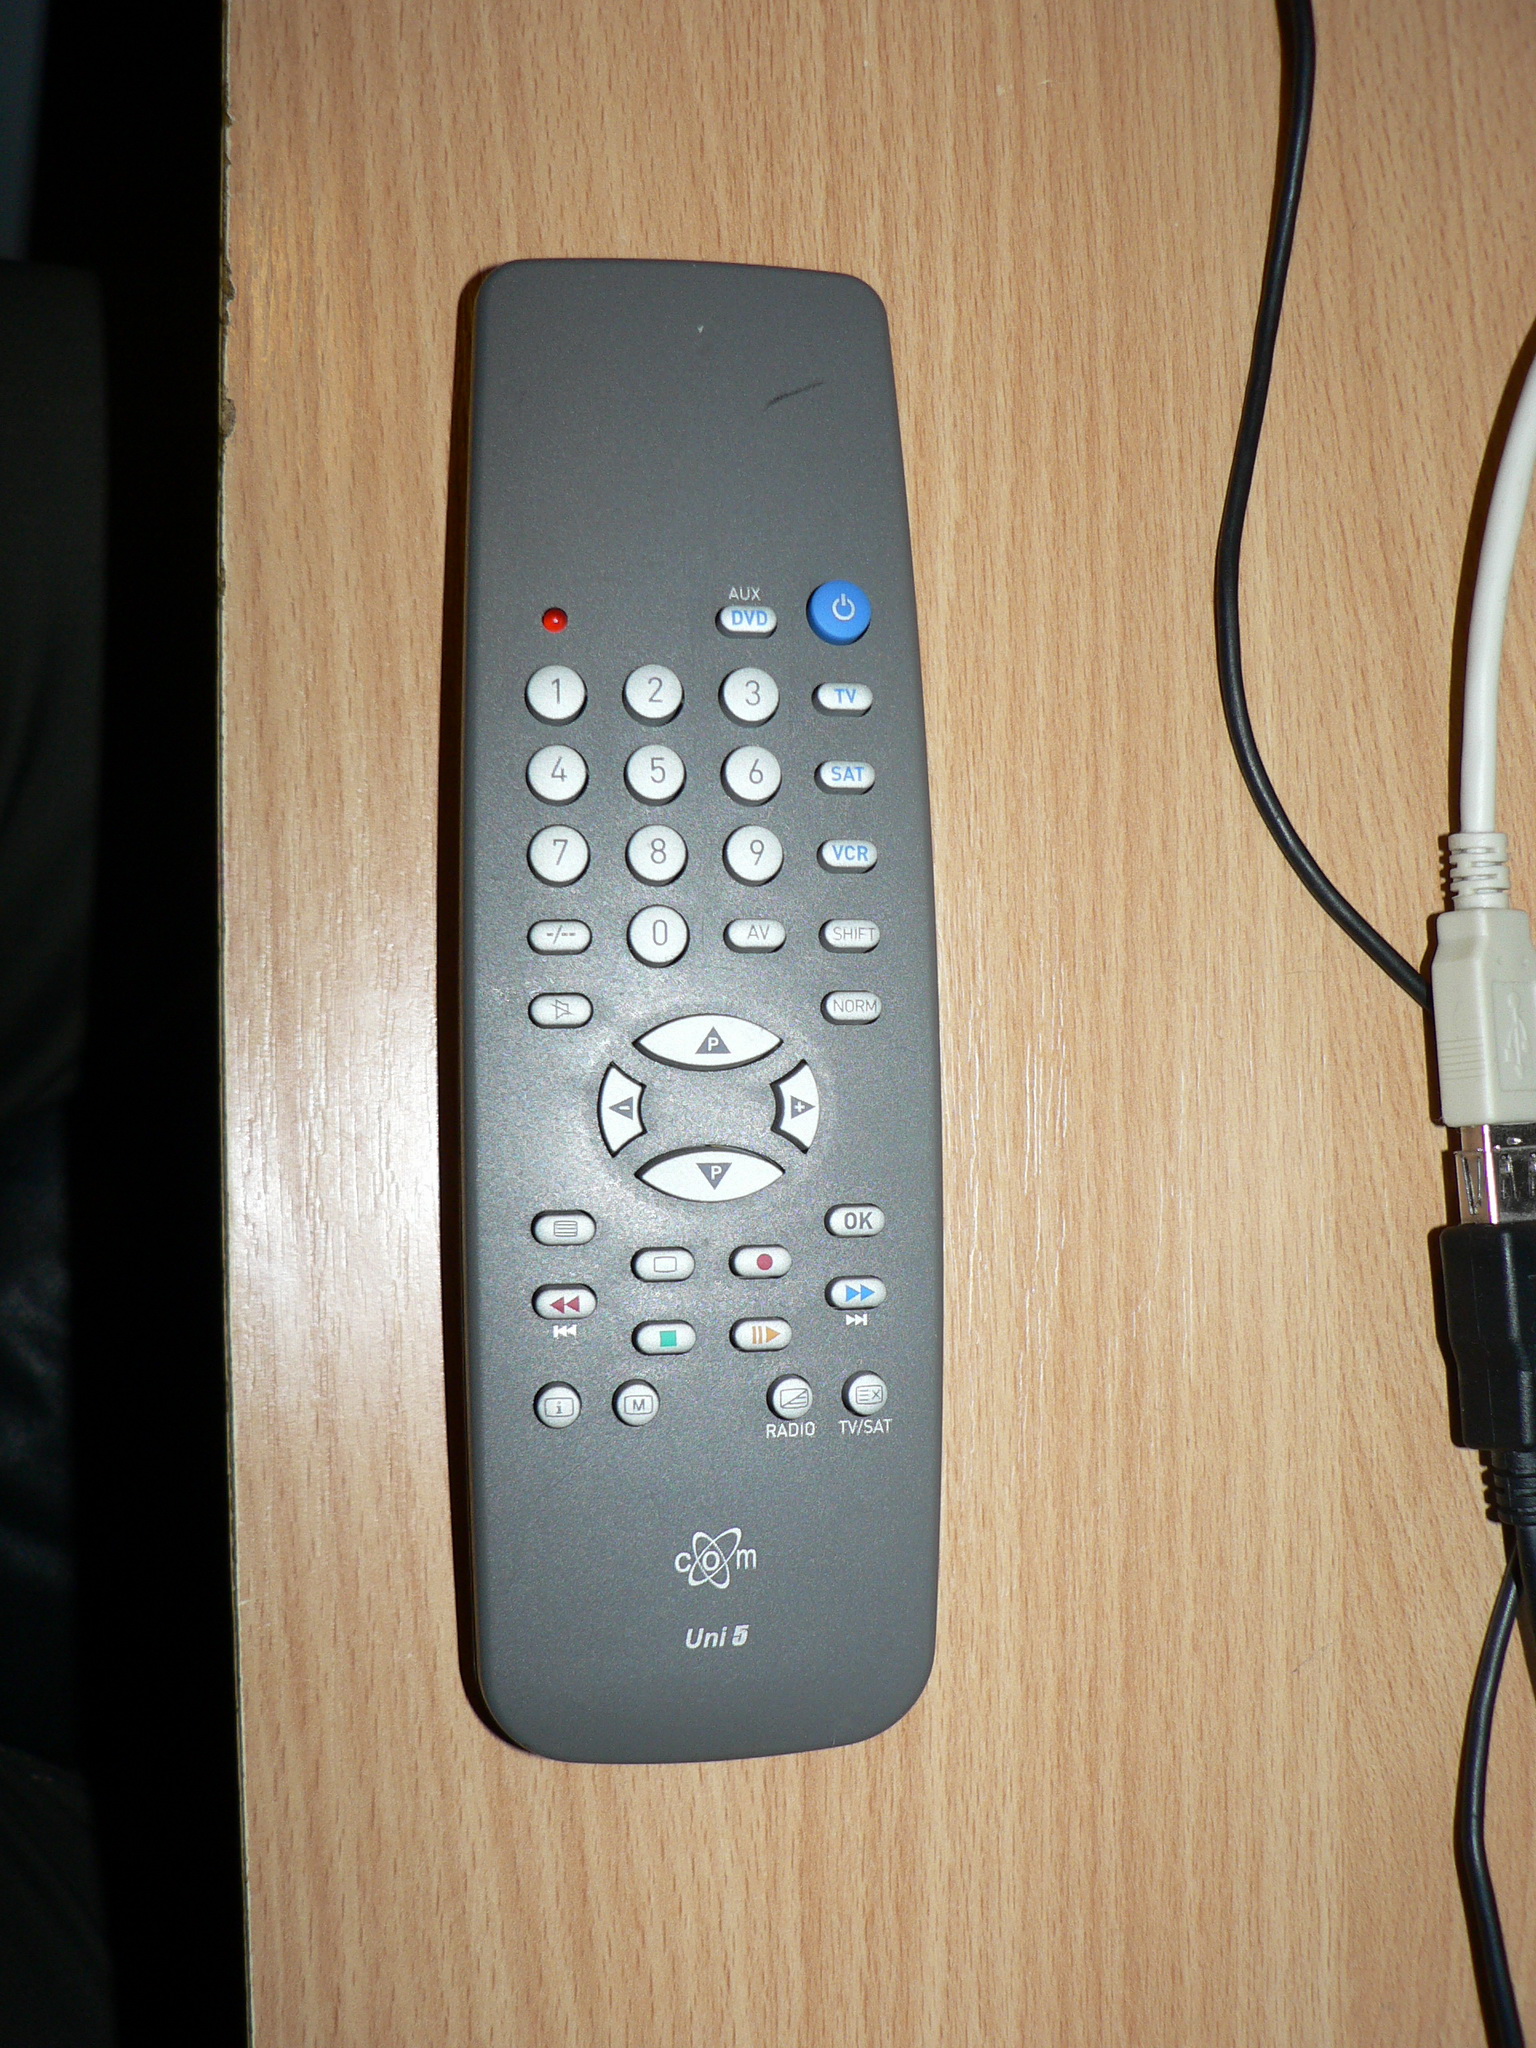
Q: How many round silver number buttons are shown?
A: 10